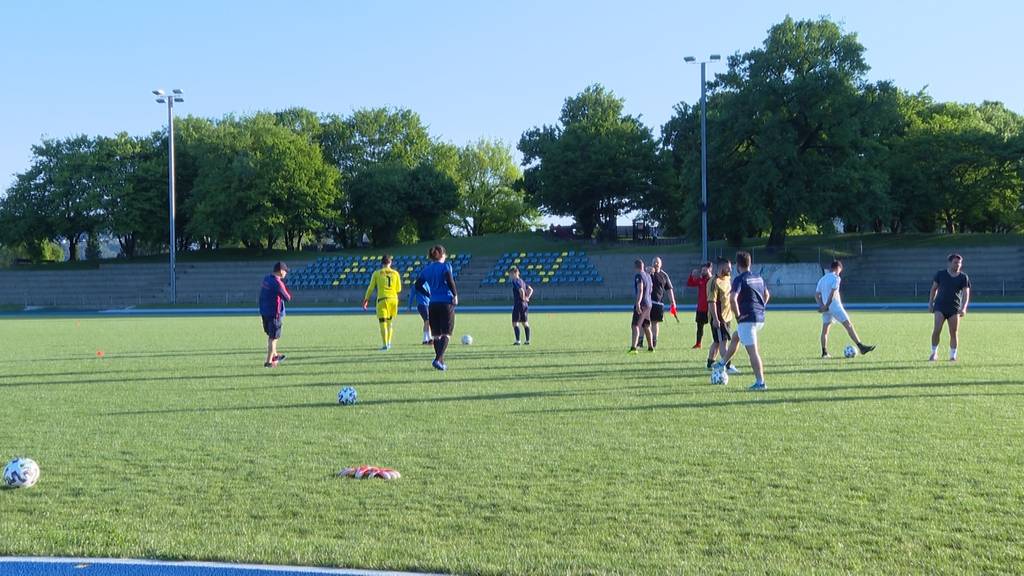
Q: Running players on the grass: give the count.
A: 0